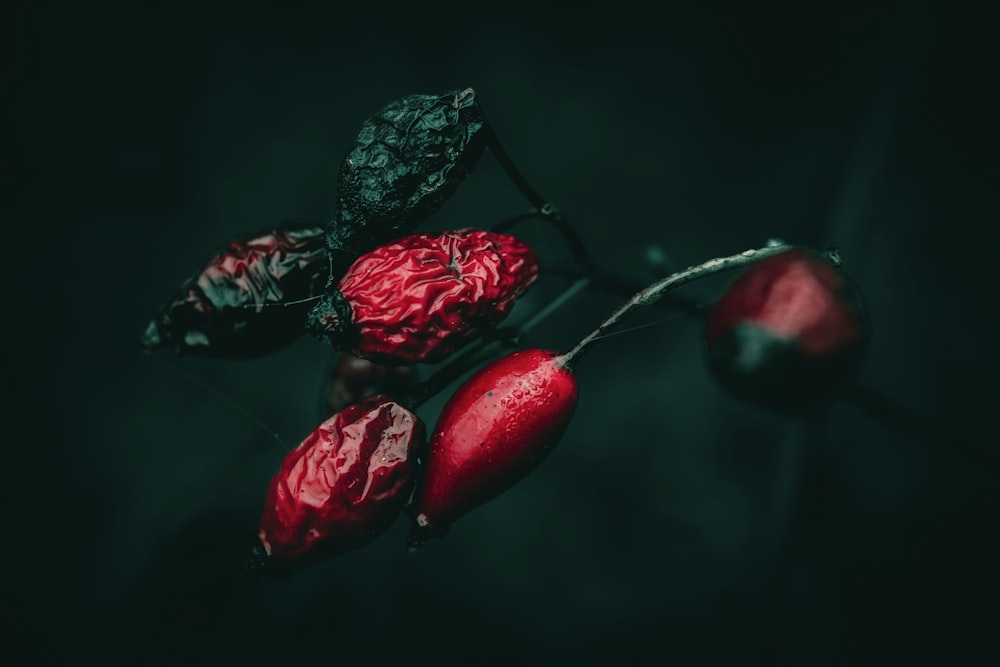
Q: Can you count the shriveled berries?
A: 4